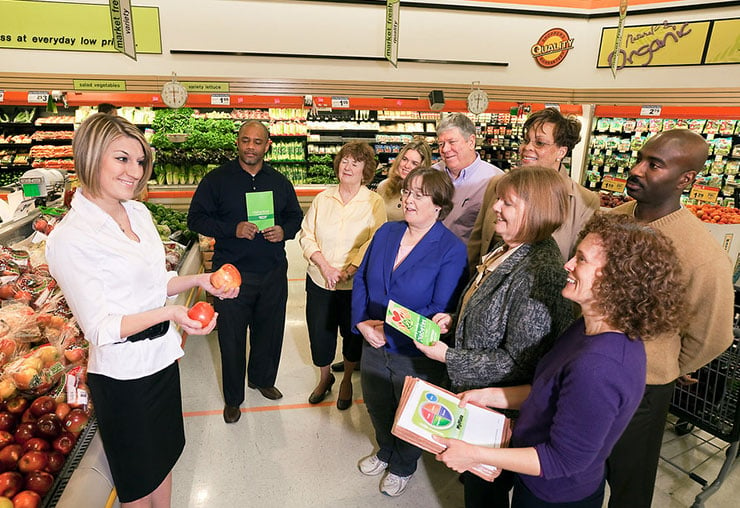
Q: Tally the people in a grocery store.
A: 10